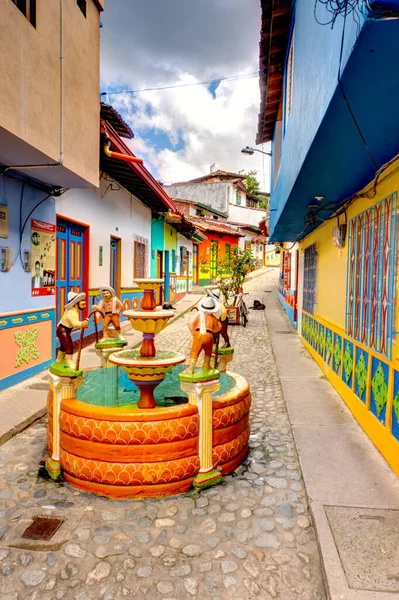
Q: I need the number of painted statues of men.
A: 4